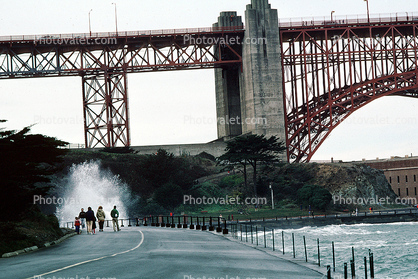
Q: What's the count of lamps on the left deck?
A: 2